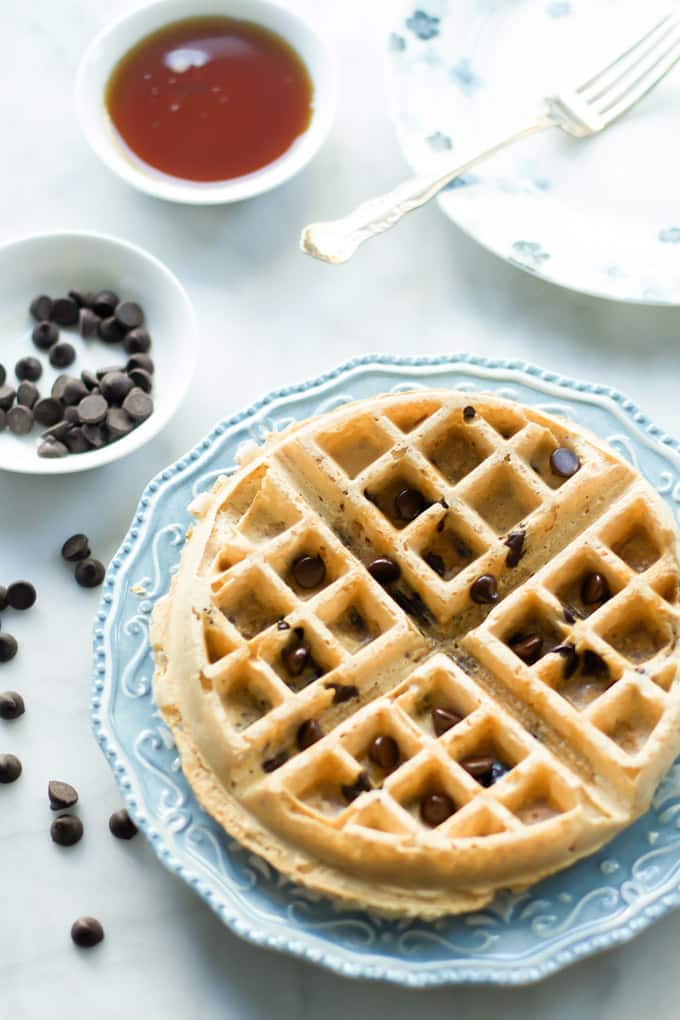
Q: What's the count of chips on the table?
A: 11